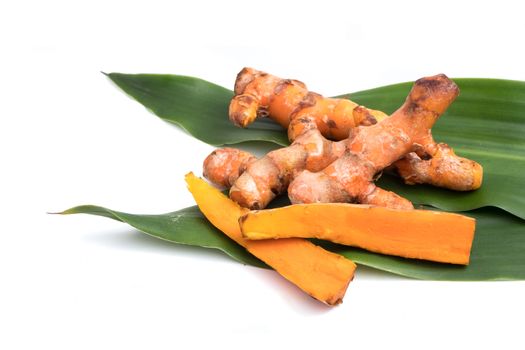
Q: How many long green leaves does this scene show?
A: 2